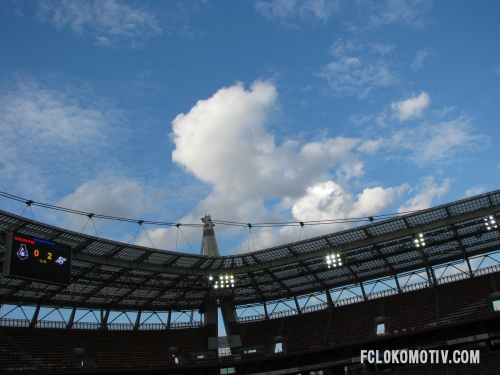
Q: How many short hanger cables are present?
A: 12